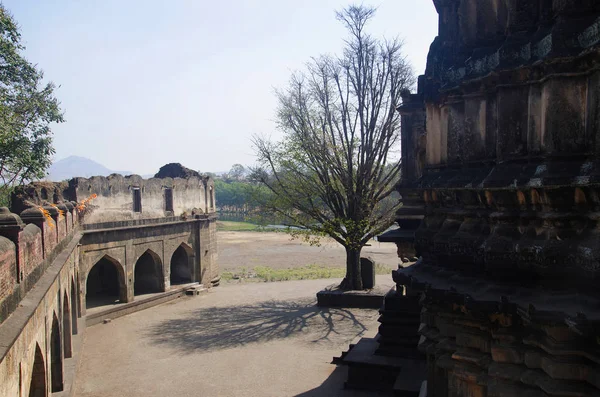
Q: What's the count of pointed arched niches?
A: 8